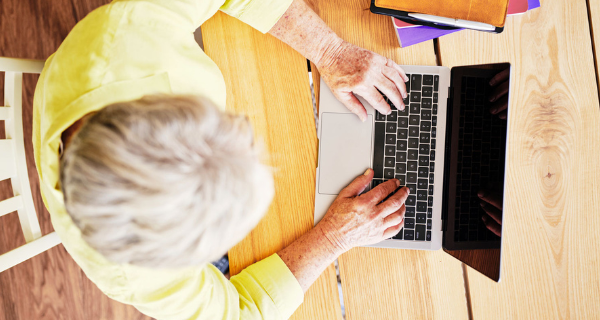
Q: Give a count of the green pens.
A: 0